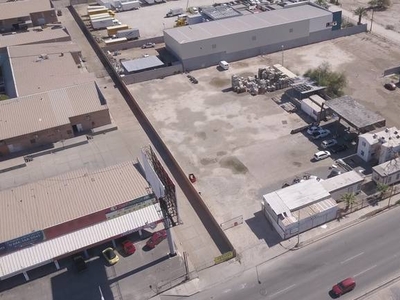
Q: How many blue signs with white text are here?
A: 1